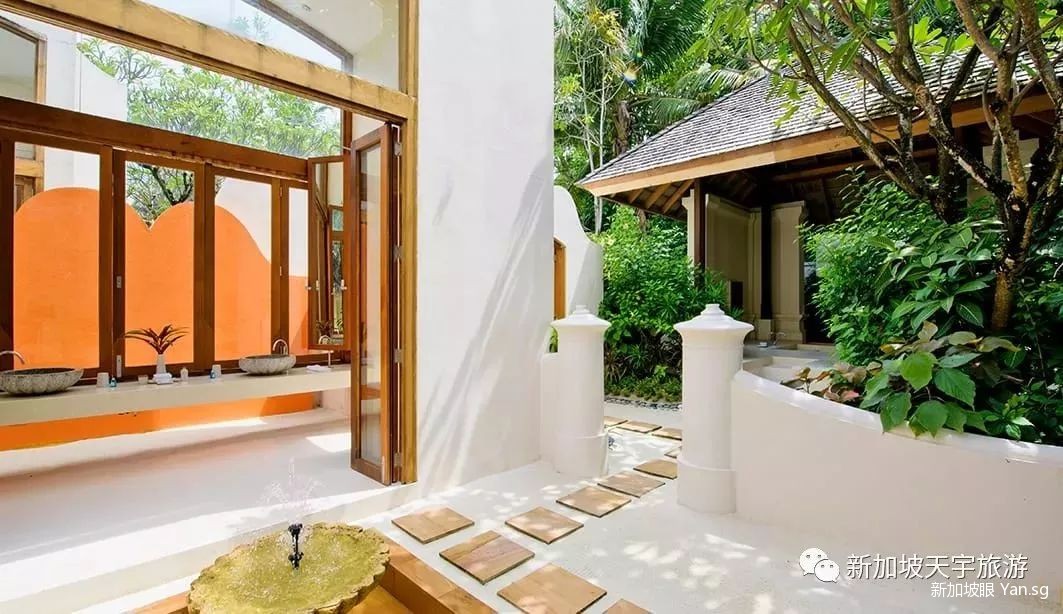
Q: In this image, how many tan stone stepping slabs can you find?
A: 12